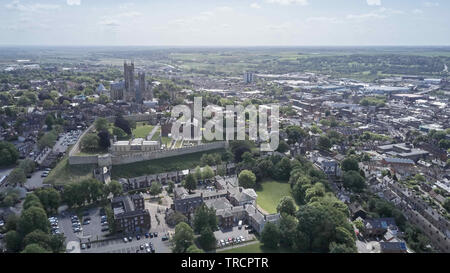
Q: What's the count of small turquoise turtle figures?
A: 0